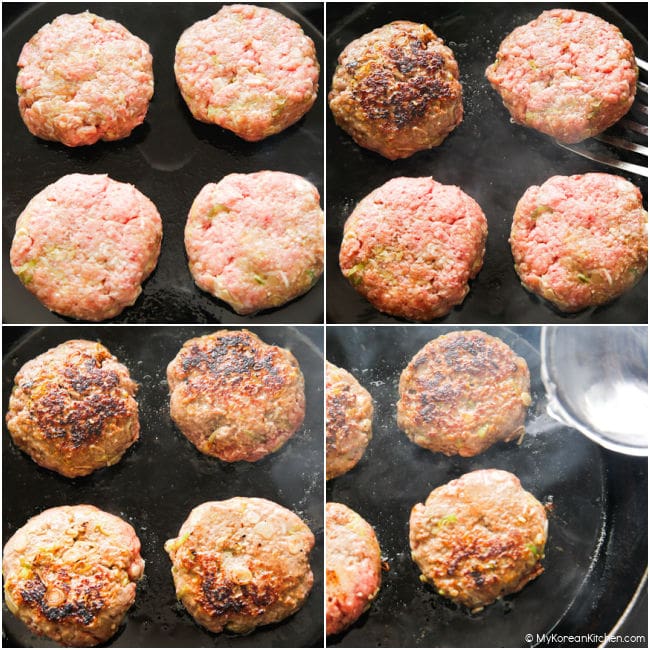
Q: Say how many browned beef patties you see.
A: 9